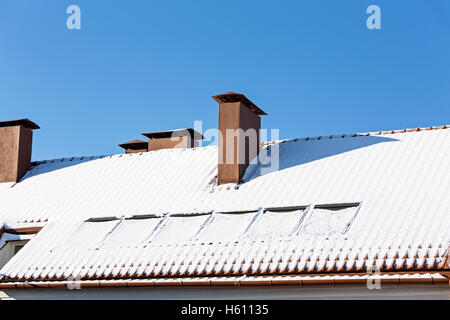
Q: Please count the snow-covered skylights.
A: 6